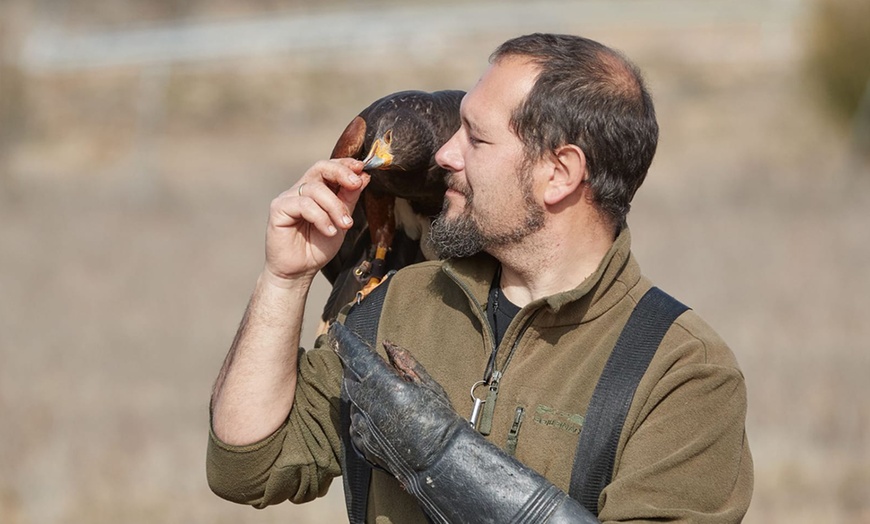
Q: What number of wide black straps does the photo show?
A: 2